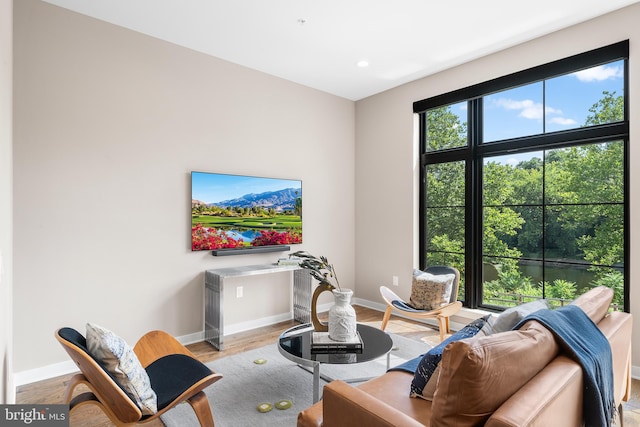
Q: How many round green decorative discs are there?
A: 3